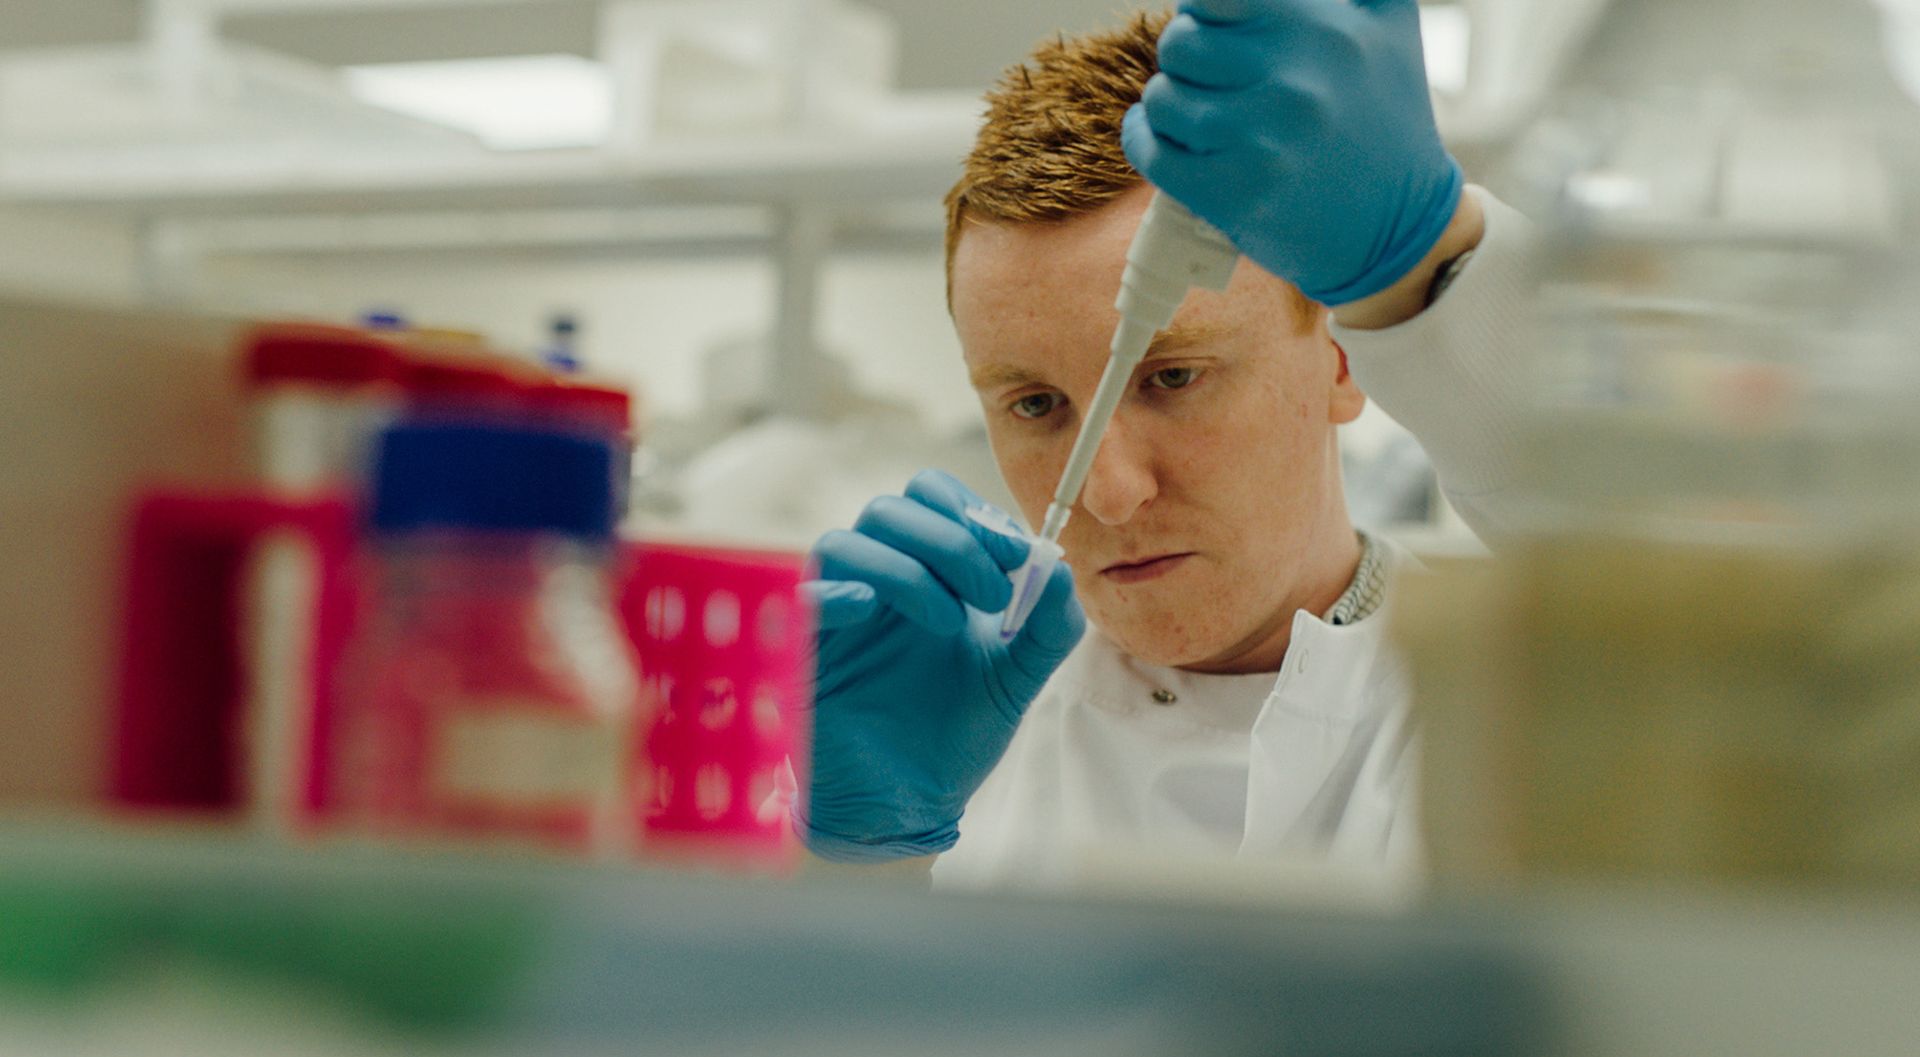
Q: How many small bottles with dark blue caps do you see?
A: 1